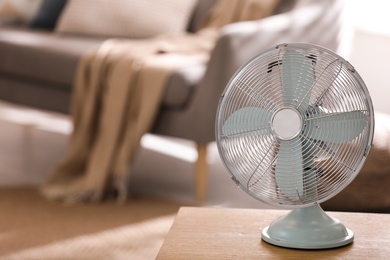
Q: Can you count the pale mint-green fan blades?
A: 4